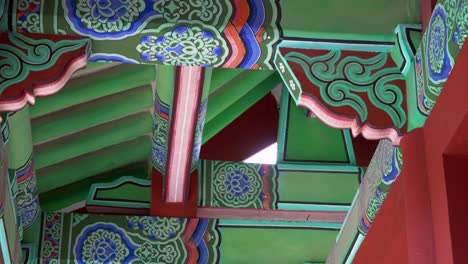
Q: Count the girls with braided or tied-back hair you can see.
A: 0